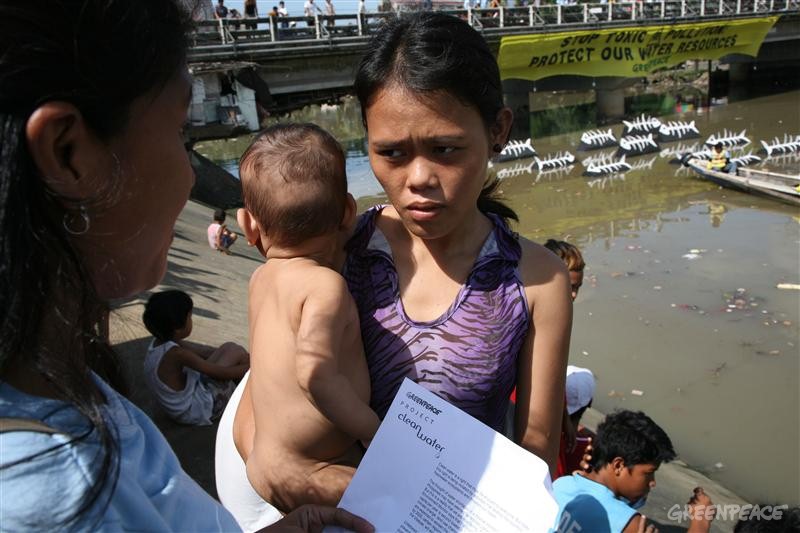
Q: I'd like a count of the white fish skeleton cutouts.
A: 11